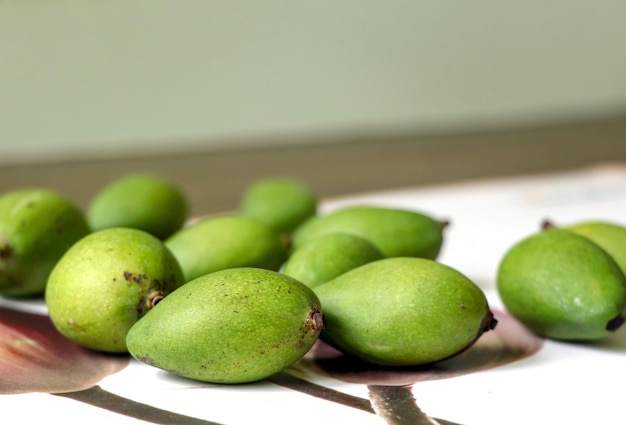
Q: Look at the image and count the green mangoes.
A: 11